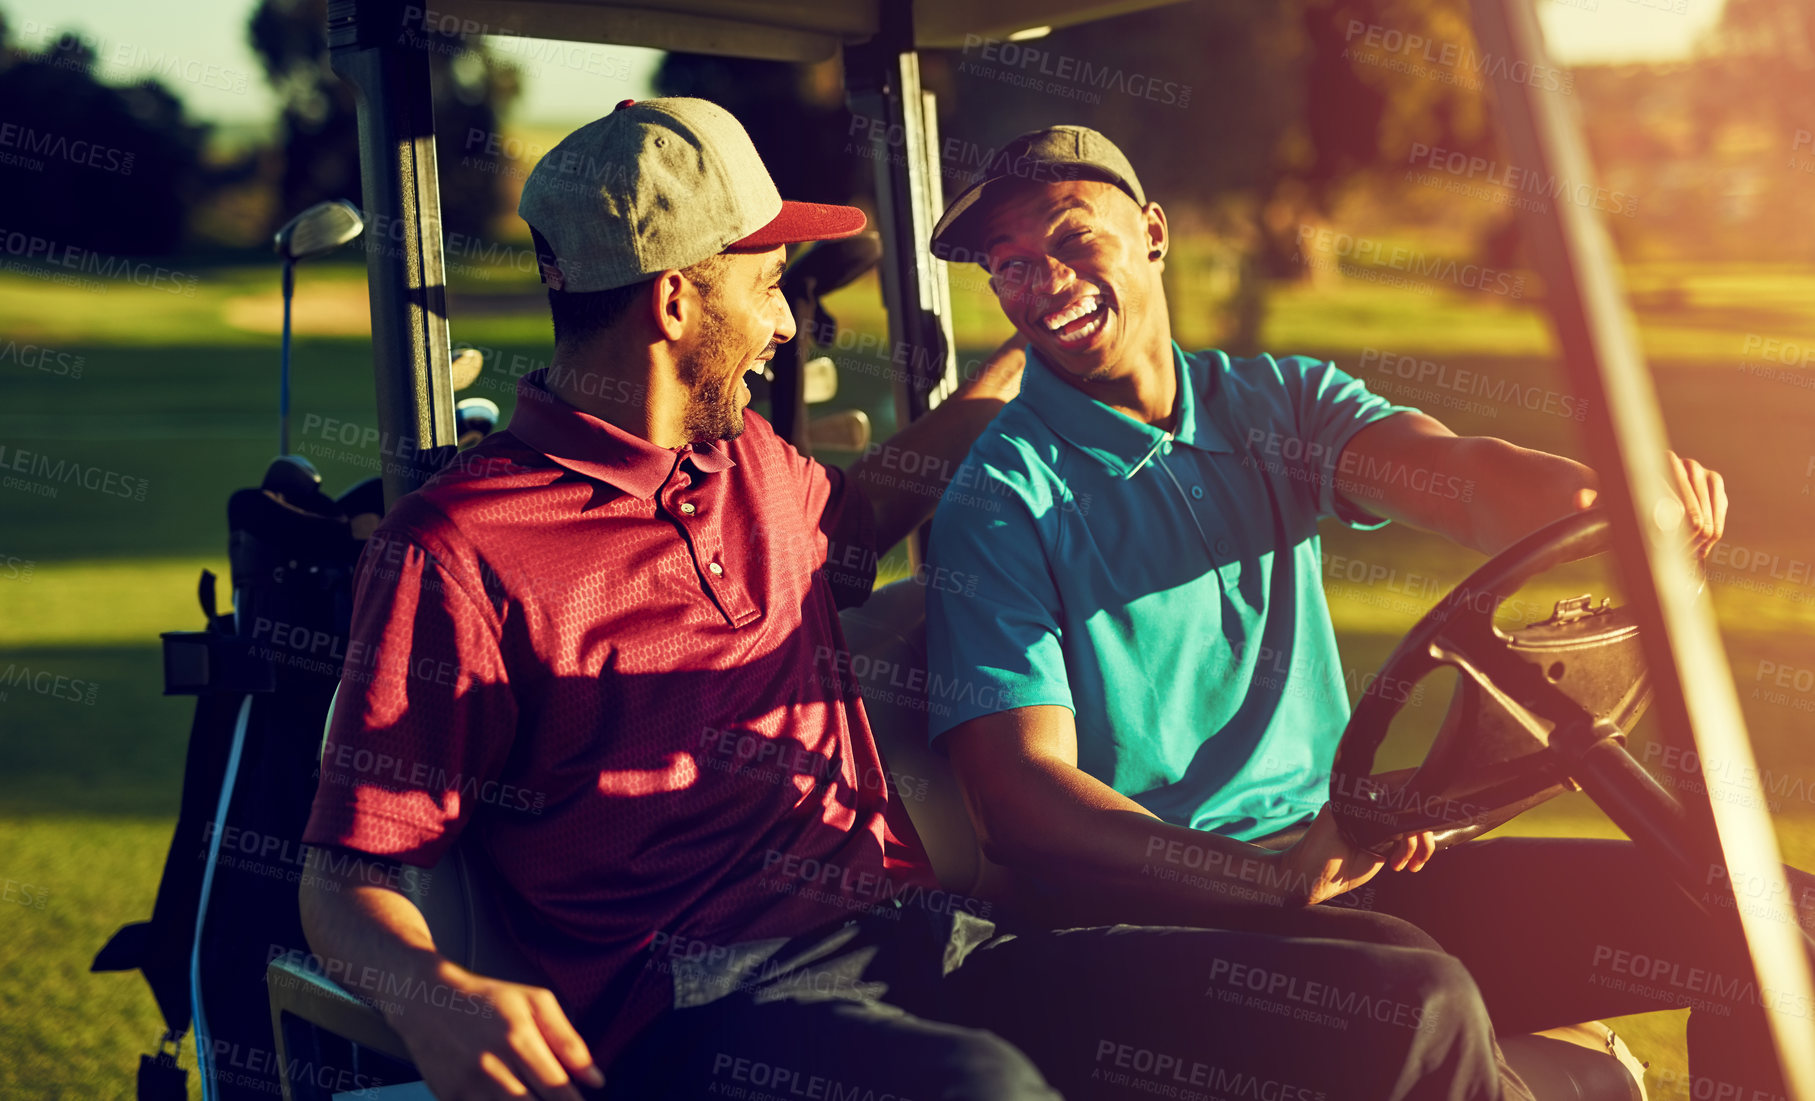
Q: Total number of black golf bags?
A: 1